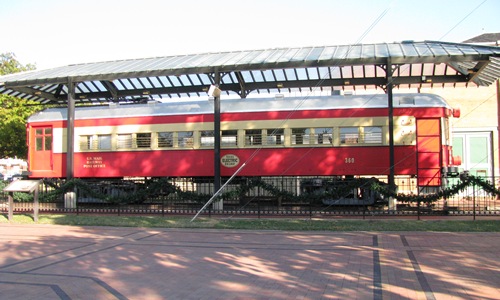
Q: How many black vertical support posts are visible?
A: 3